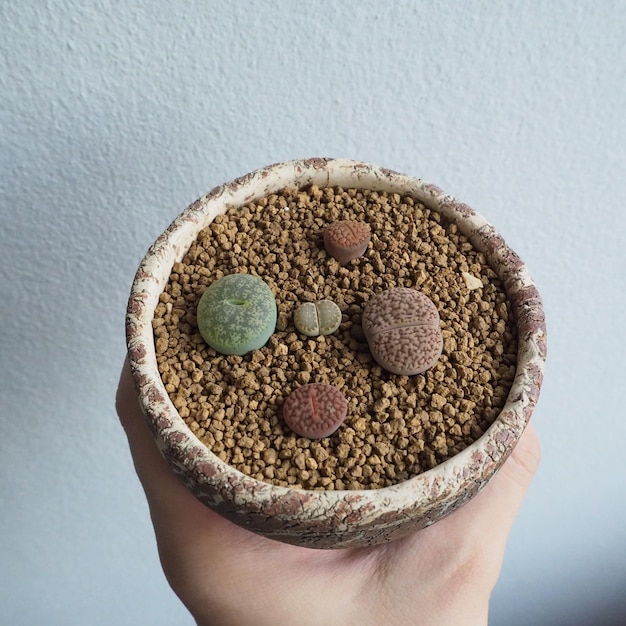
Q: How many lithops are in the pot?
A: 5